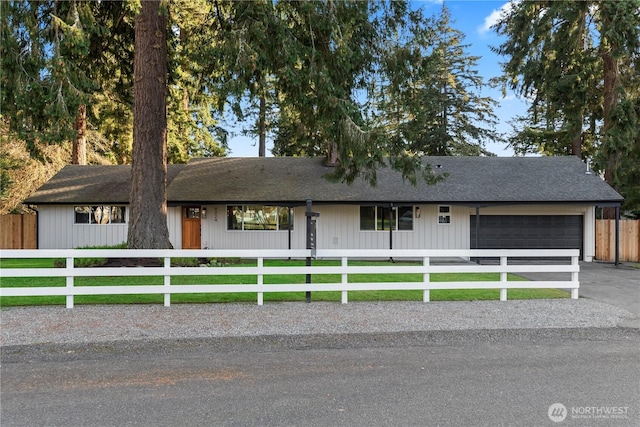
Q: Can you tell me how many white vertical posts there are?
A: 7